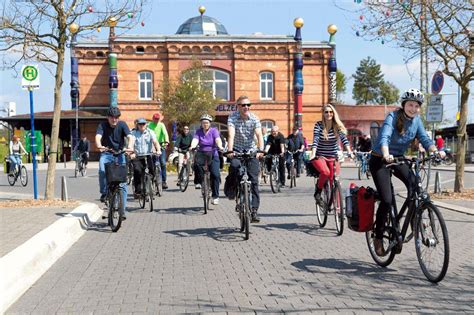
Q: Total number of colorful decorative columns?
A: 4